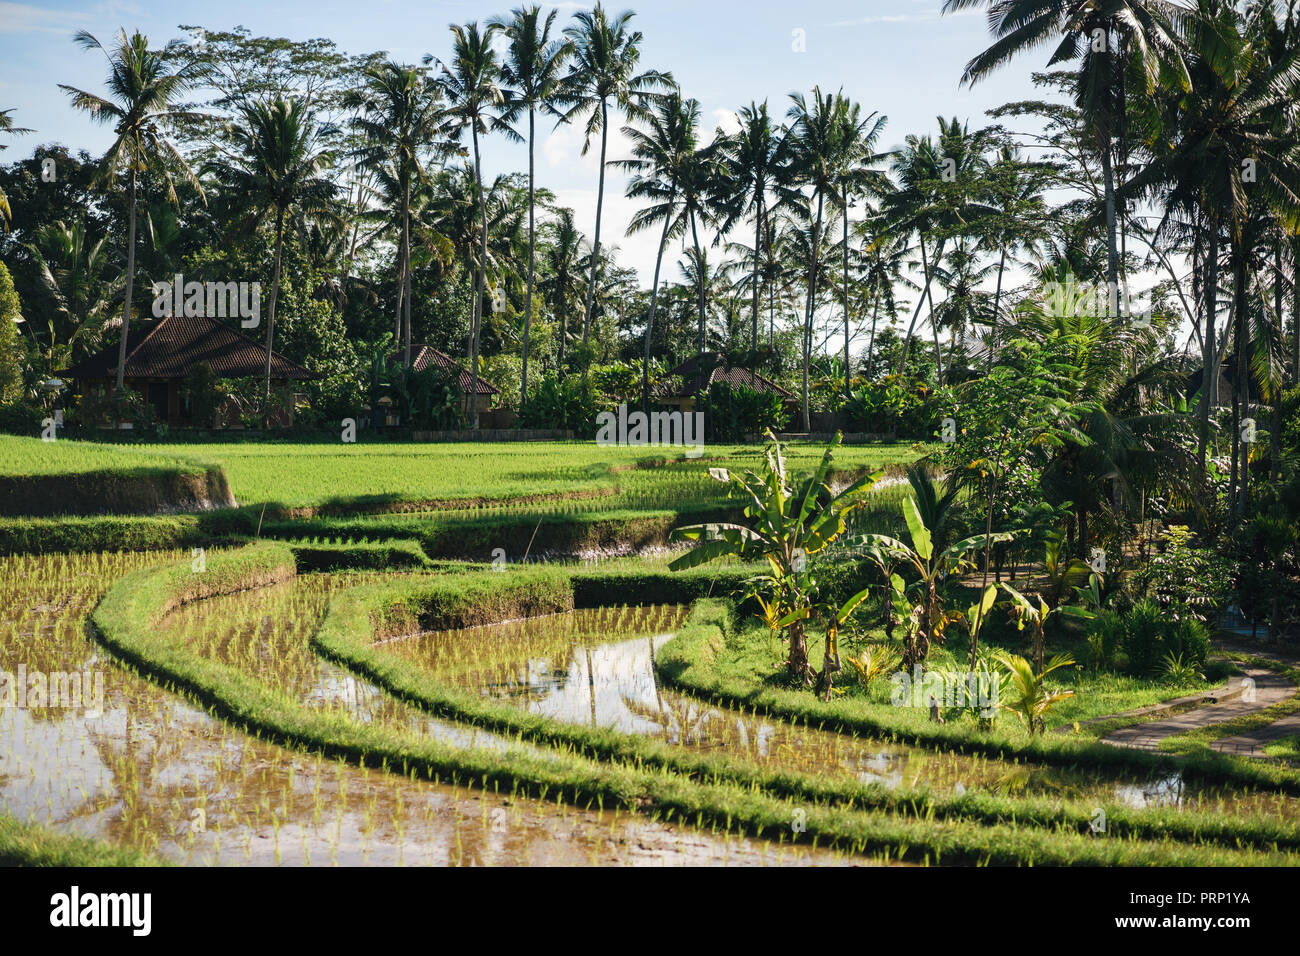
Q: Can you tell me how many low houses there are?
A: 3